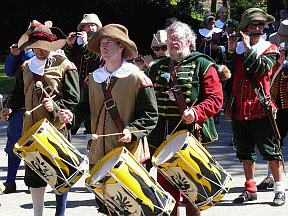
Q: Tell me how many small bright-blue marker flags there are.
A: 0